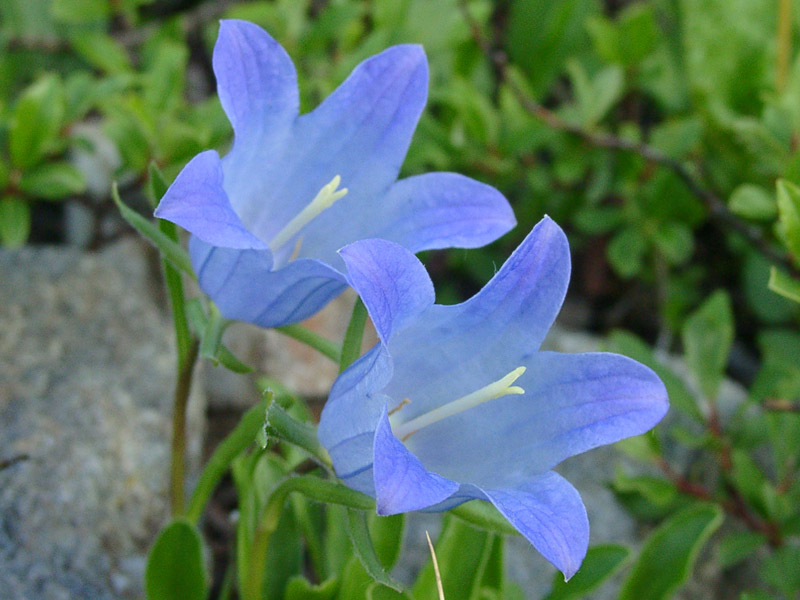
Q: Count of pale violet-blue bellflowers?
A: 2